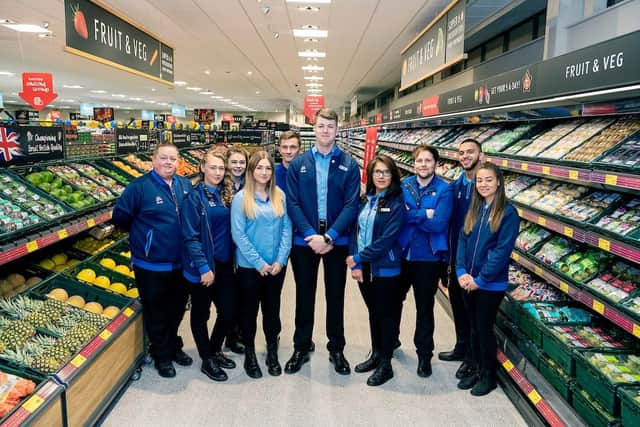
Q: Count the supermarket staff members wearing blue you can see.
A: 10